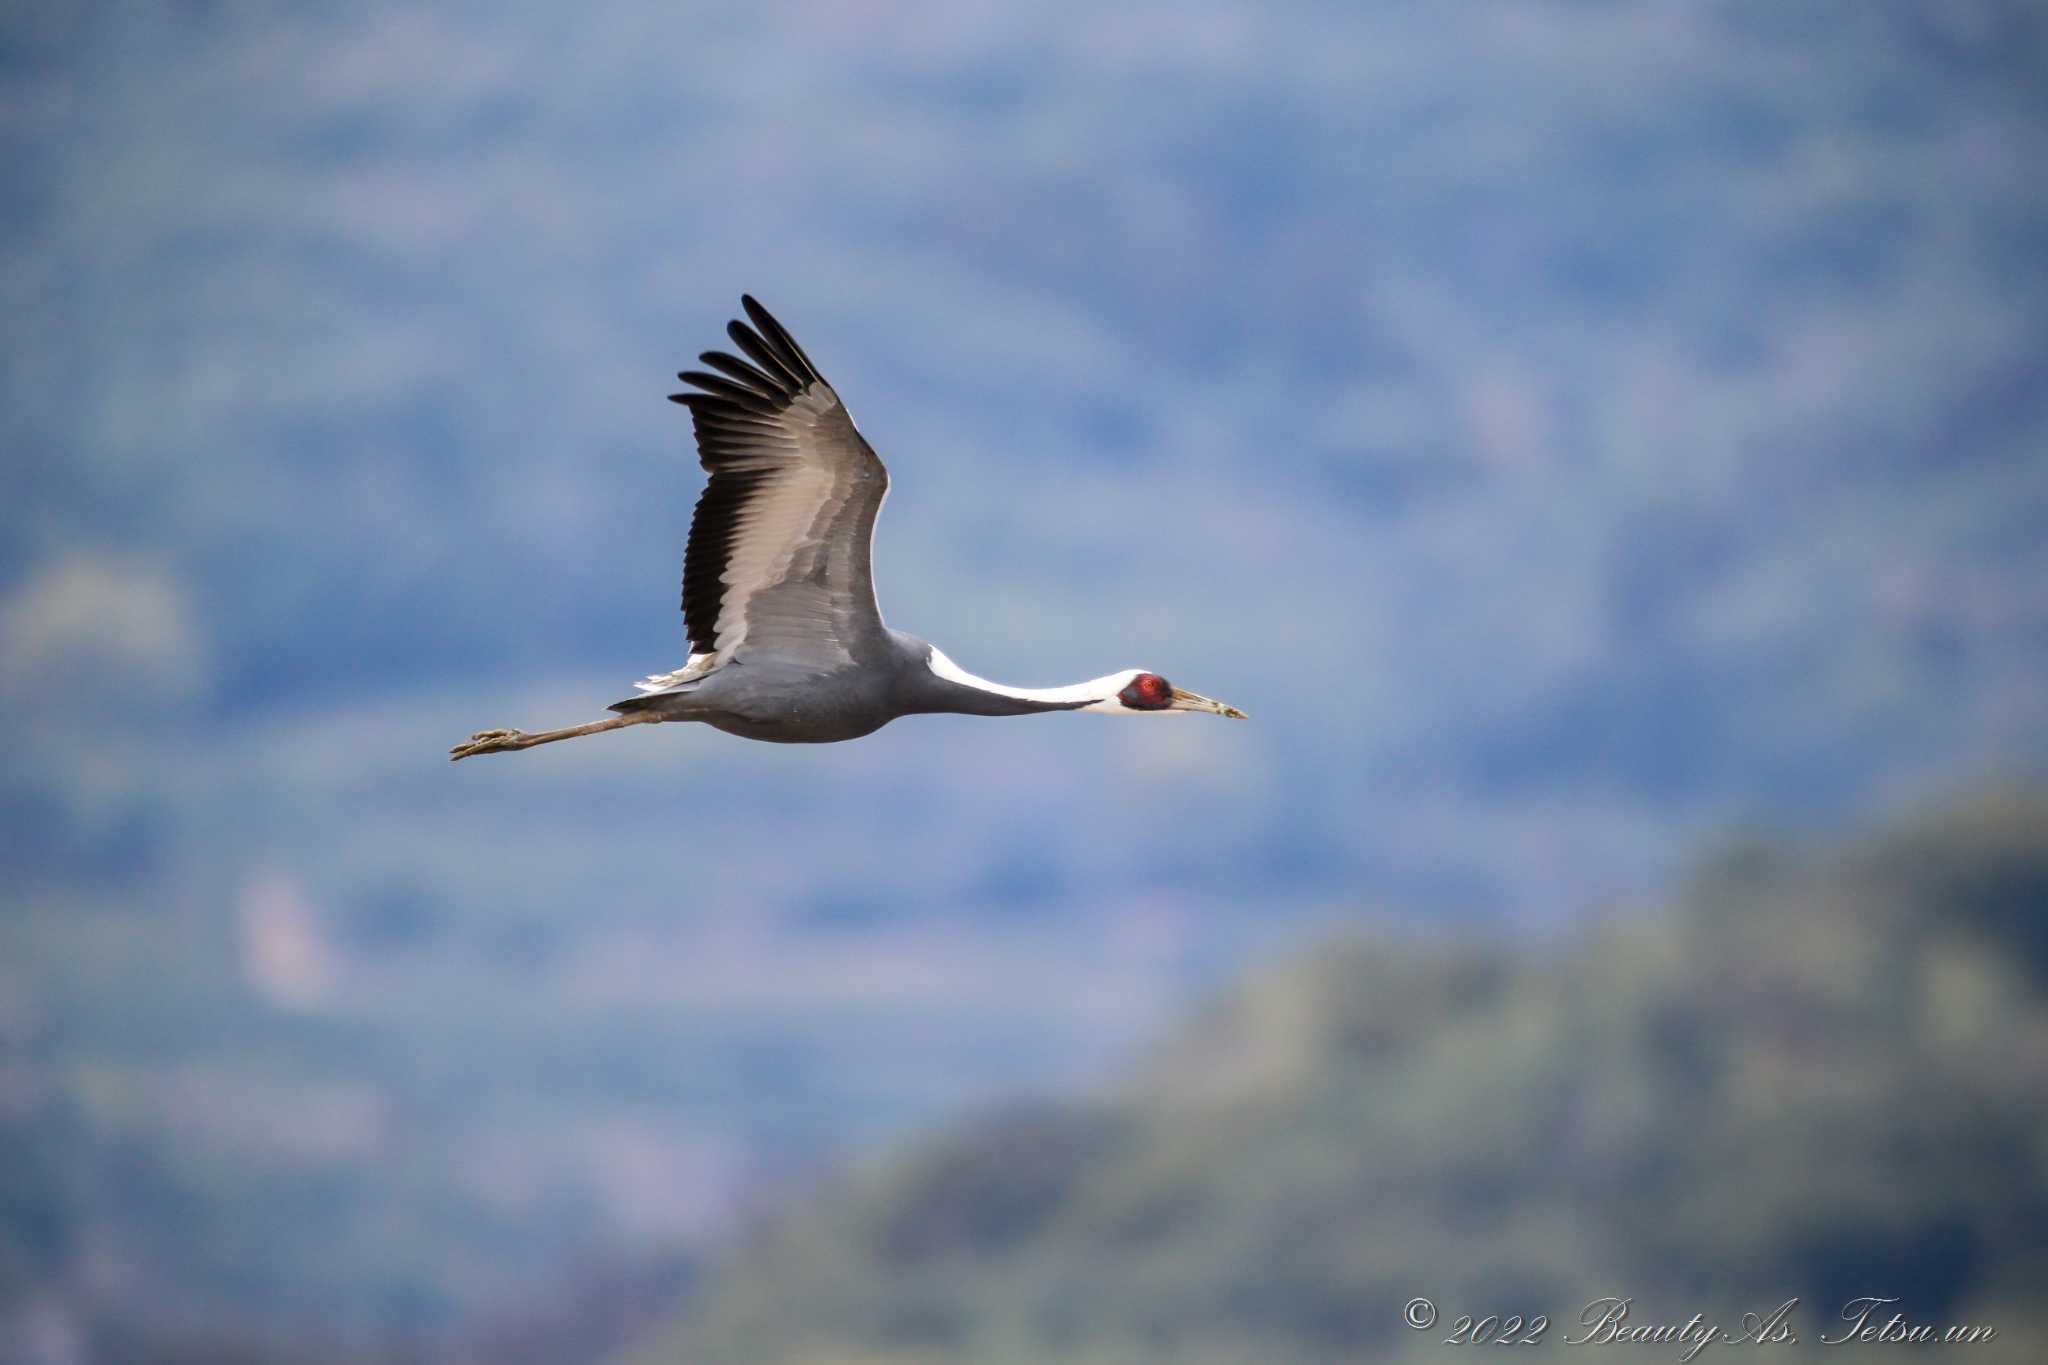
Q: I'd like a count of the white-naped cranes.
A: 1